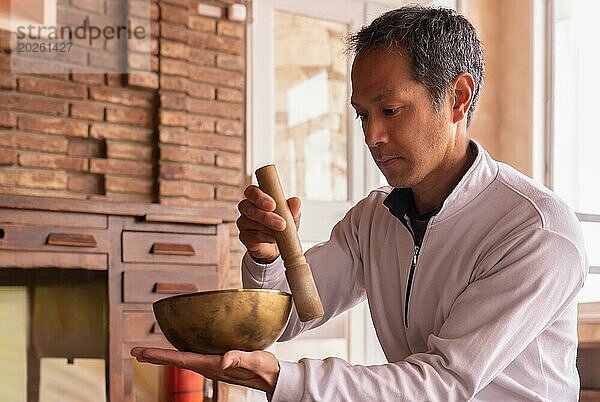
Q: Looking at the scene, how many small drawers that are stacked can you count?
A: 3